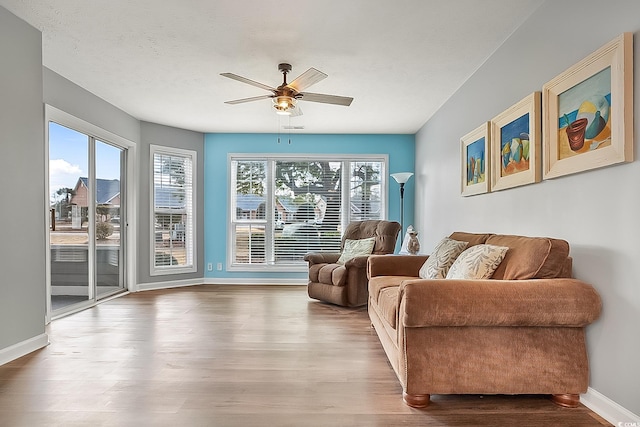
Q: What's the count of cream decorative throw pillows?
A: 3